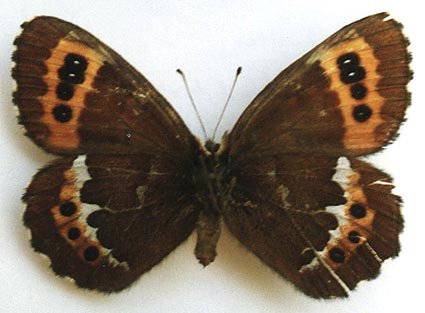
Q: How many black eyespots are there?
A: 14